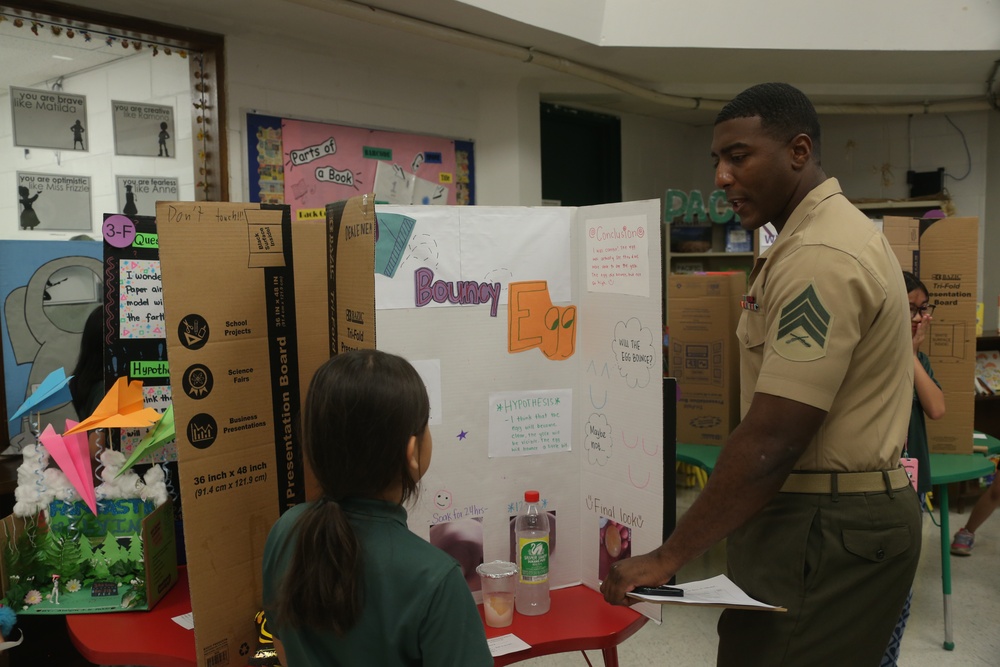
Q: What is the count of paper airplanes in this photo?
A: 4